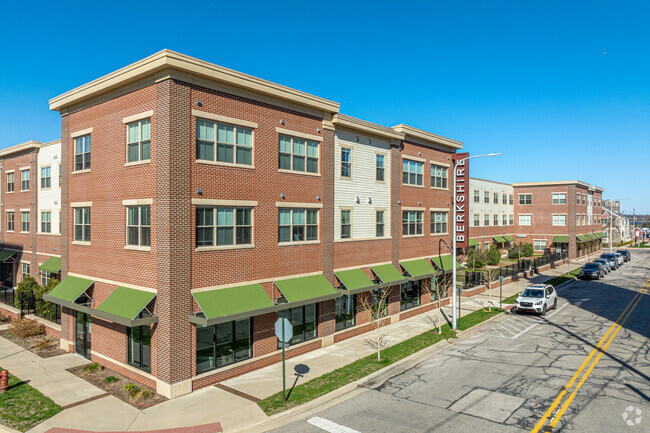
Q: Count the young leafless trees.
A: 3